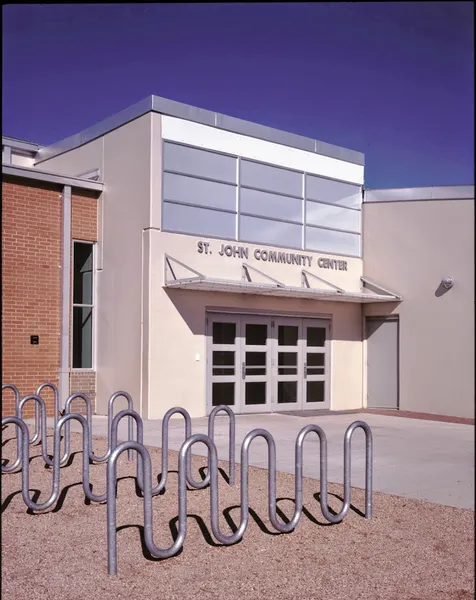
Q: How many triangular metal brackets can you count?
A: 4